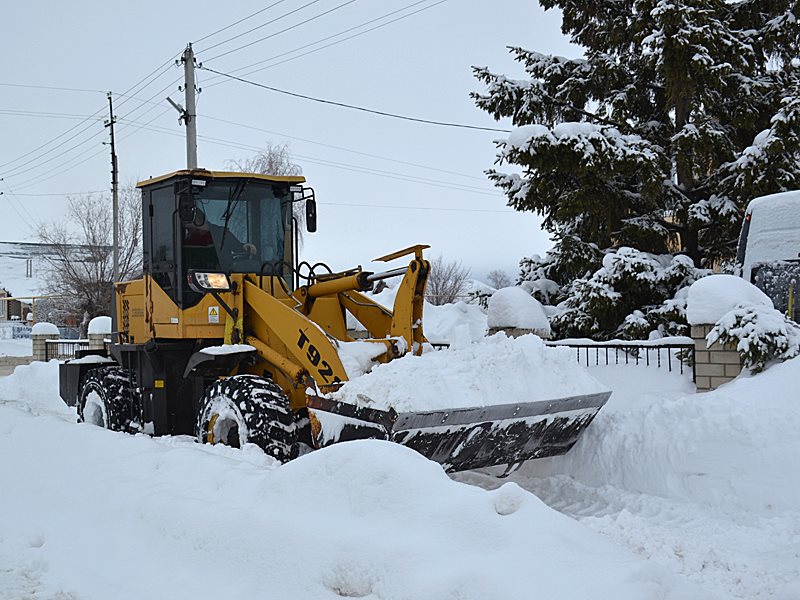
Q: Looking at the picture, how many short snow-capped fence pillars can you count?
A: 4